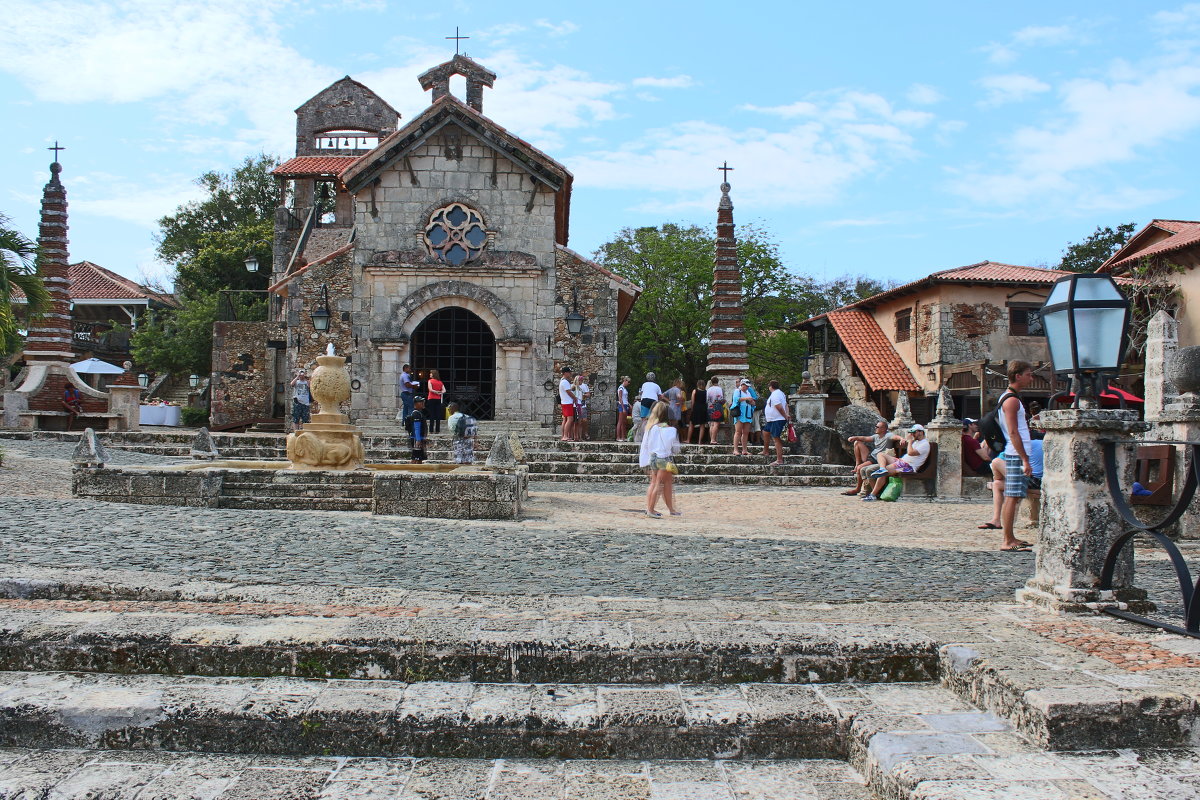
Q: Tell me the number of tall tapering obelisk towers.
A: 2